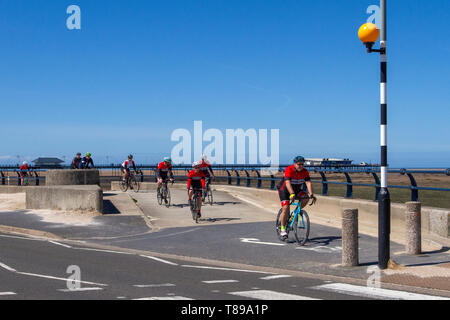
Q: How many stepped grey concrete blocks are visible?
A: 2